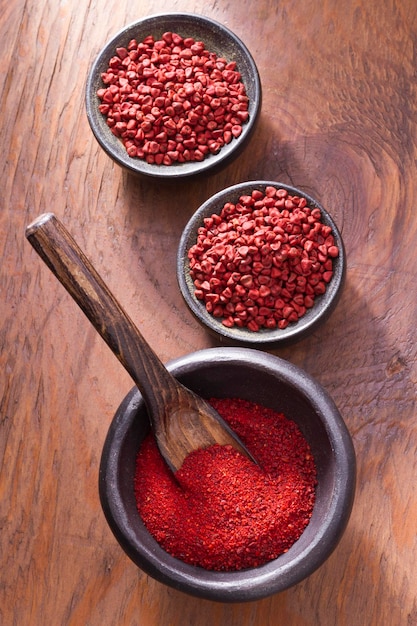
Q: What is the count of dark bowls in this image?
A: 3